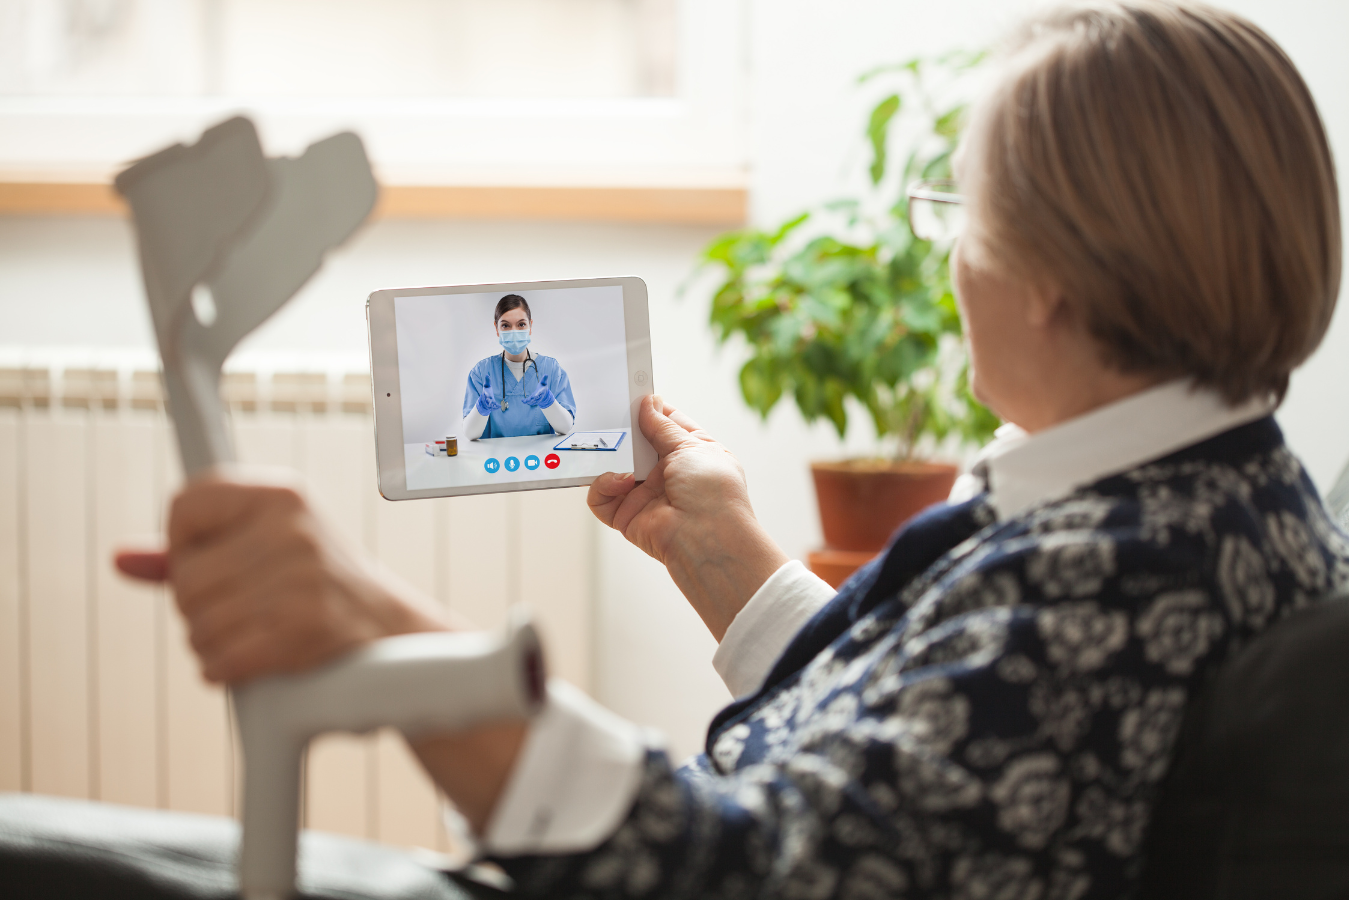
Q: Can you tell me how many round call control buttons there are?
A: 4